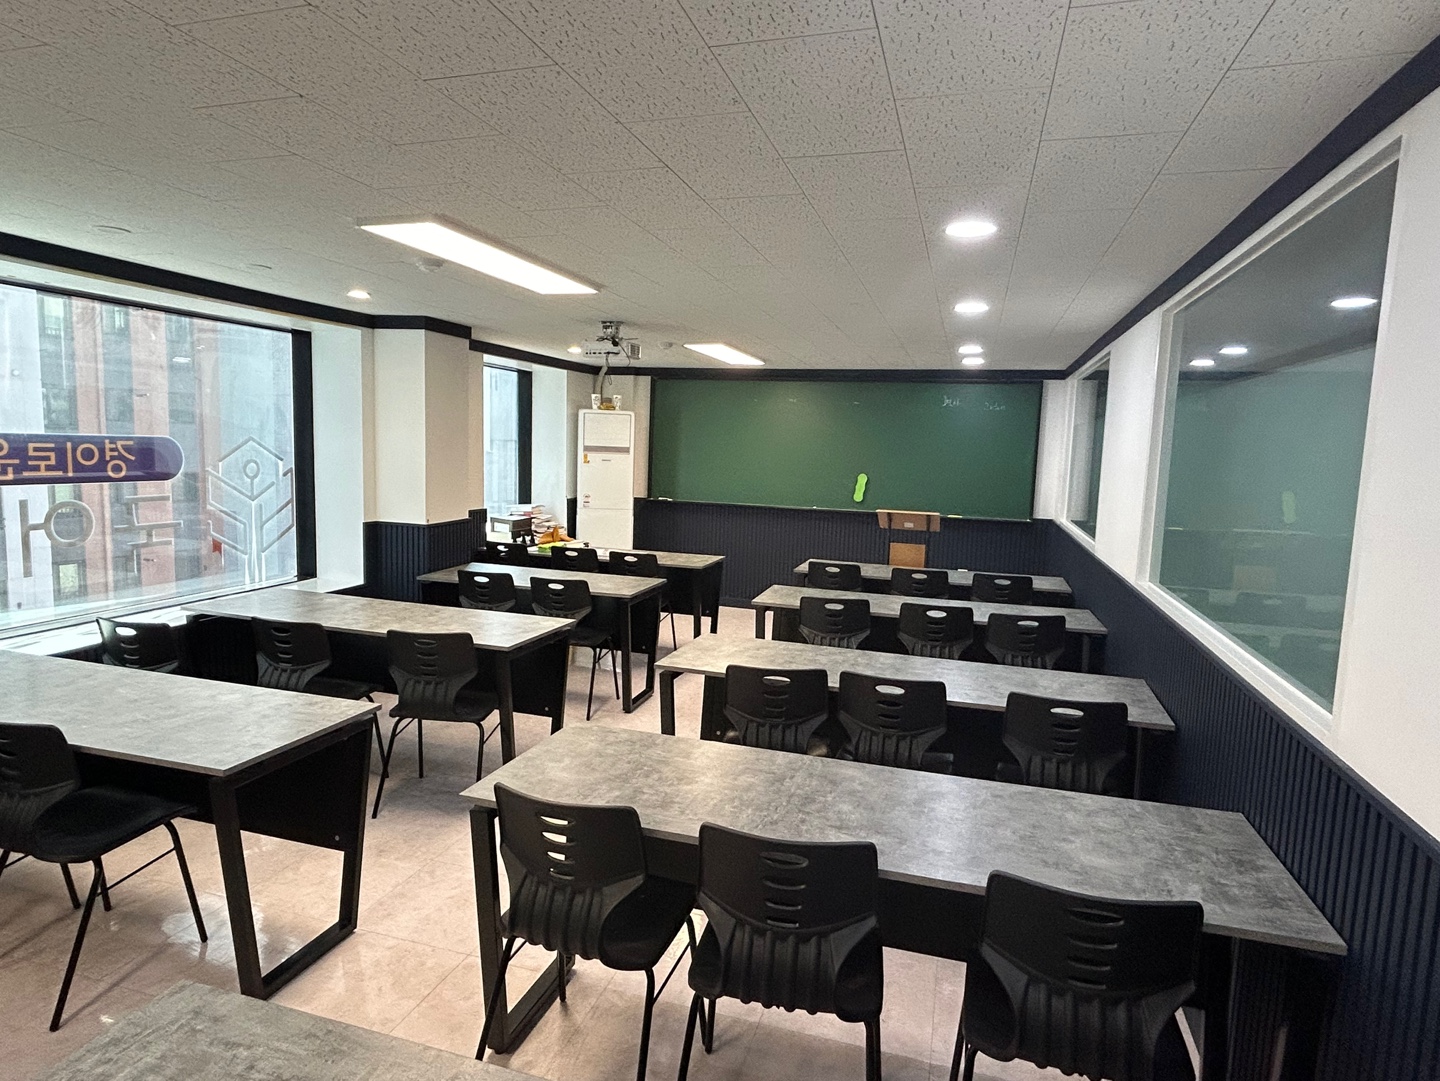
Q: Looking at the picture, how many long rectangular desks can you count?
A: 9